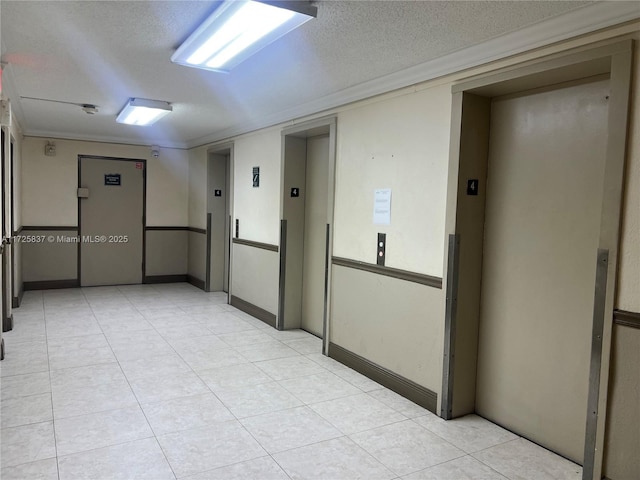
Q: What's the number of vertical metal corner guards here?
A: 6